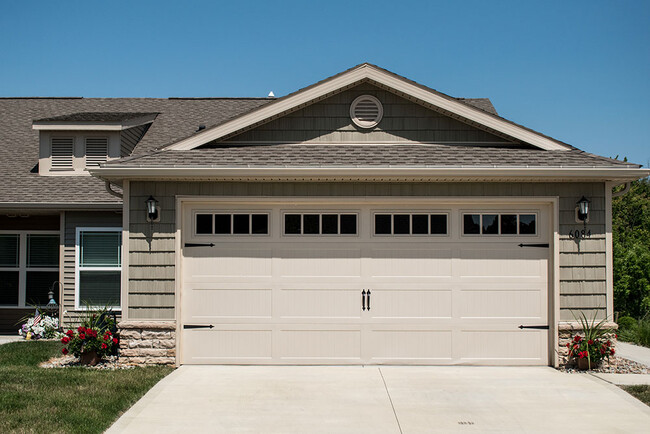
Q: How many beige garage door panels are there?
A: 12